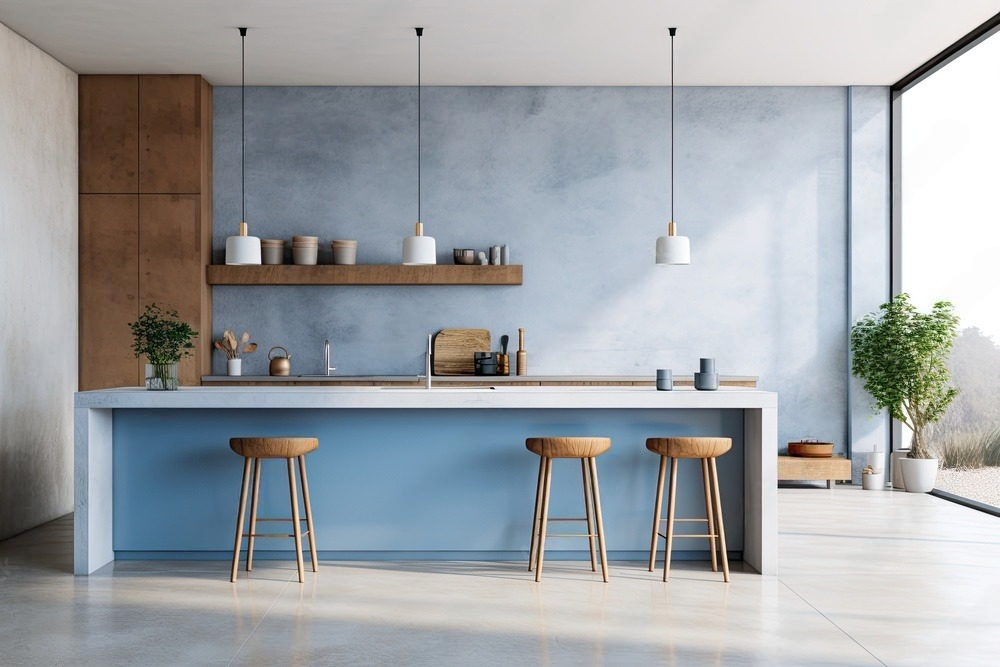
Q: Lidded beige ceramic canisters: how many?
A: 3